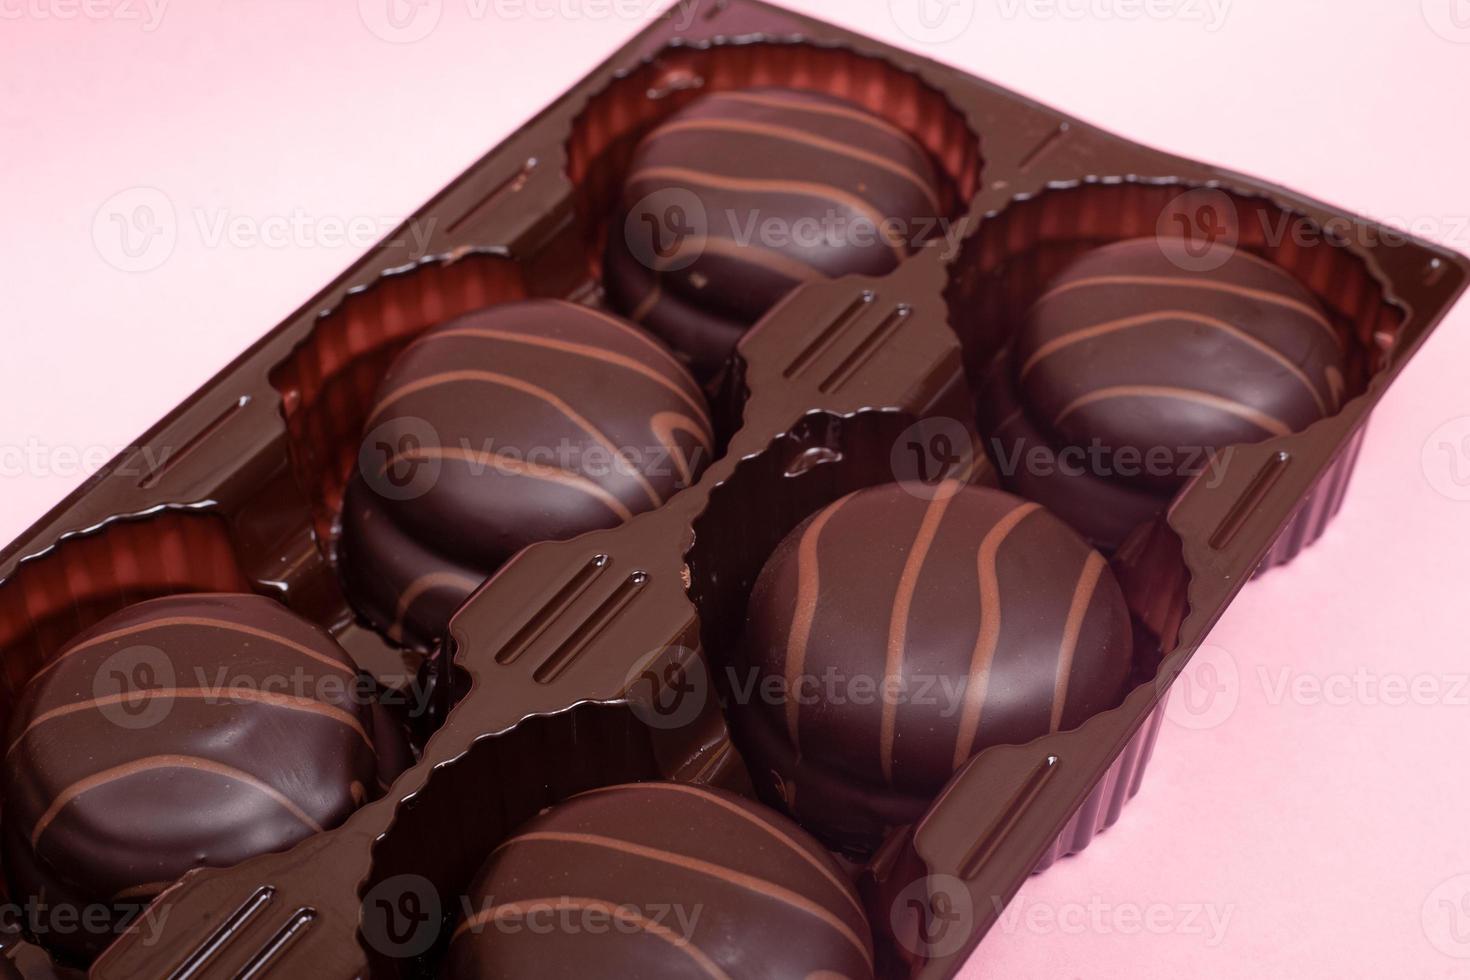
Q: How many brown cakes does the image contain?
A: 6